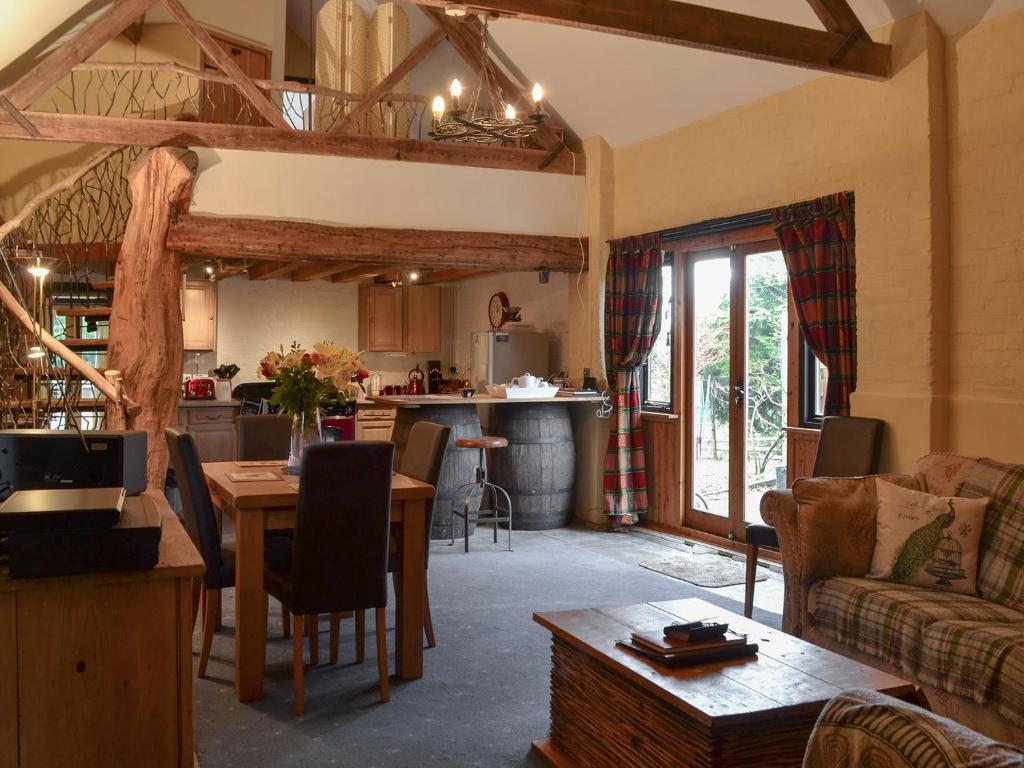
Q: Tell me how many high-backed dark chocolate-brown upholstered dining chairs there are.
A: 5